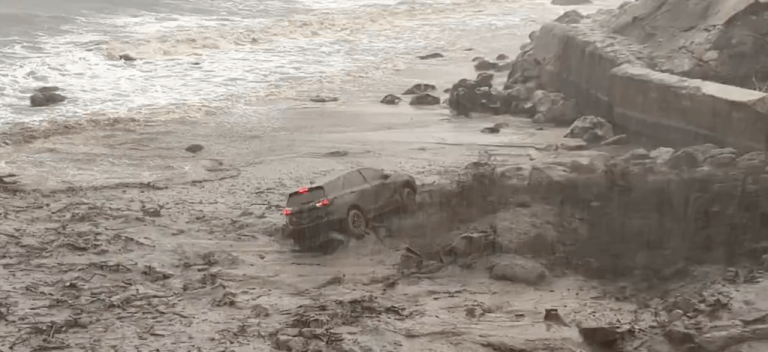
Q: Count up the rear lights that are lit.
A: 3